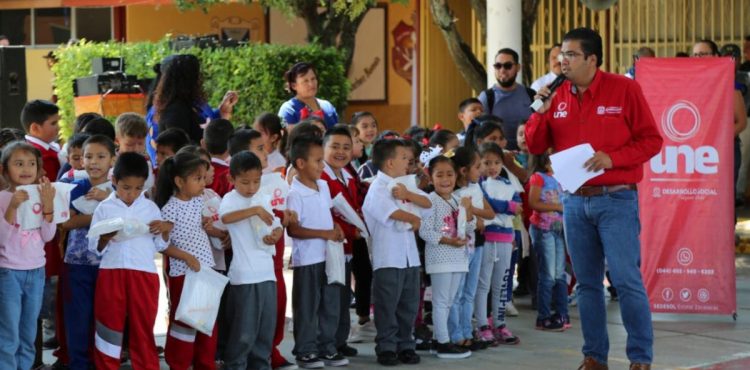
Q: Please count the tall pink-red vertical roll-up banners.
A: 1